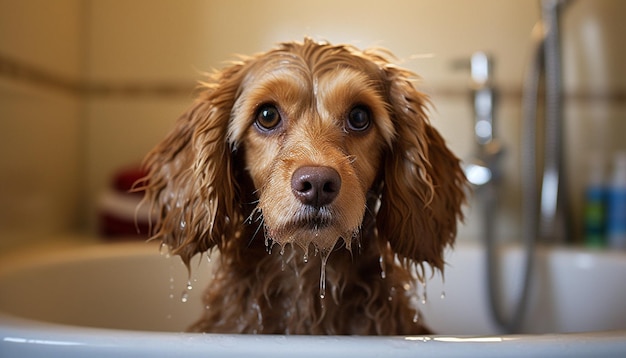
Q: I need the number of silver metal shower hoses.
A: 1